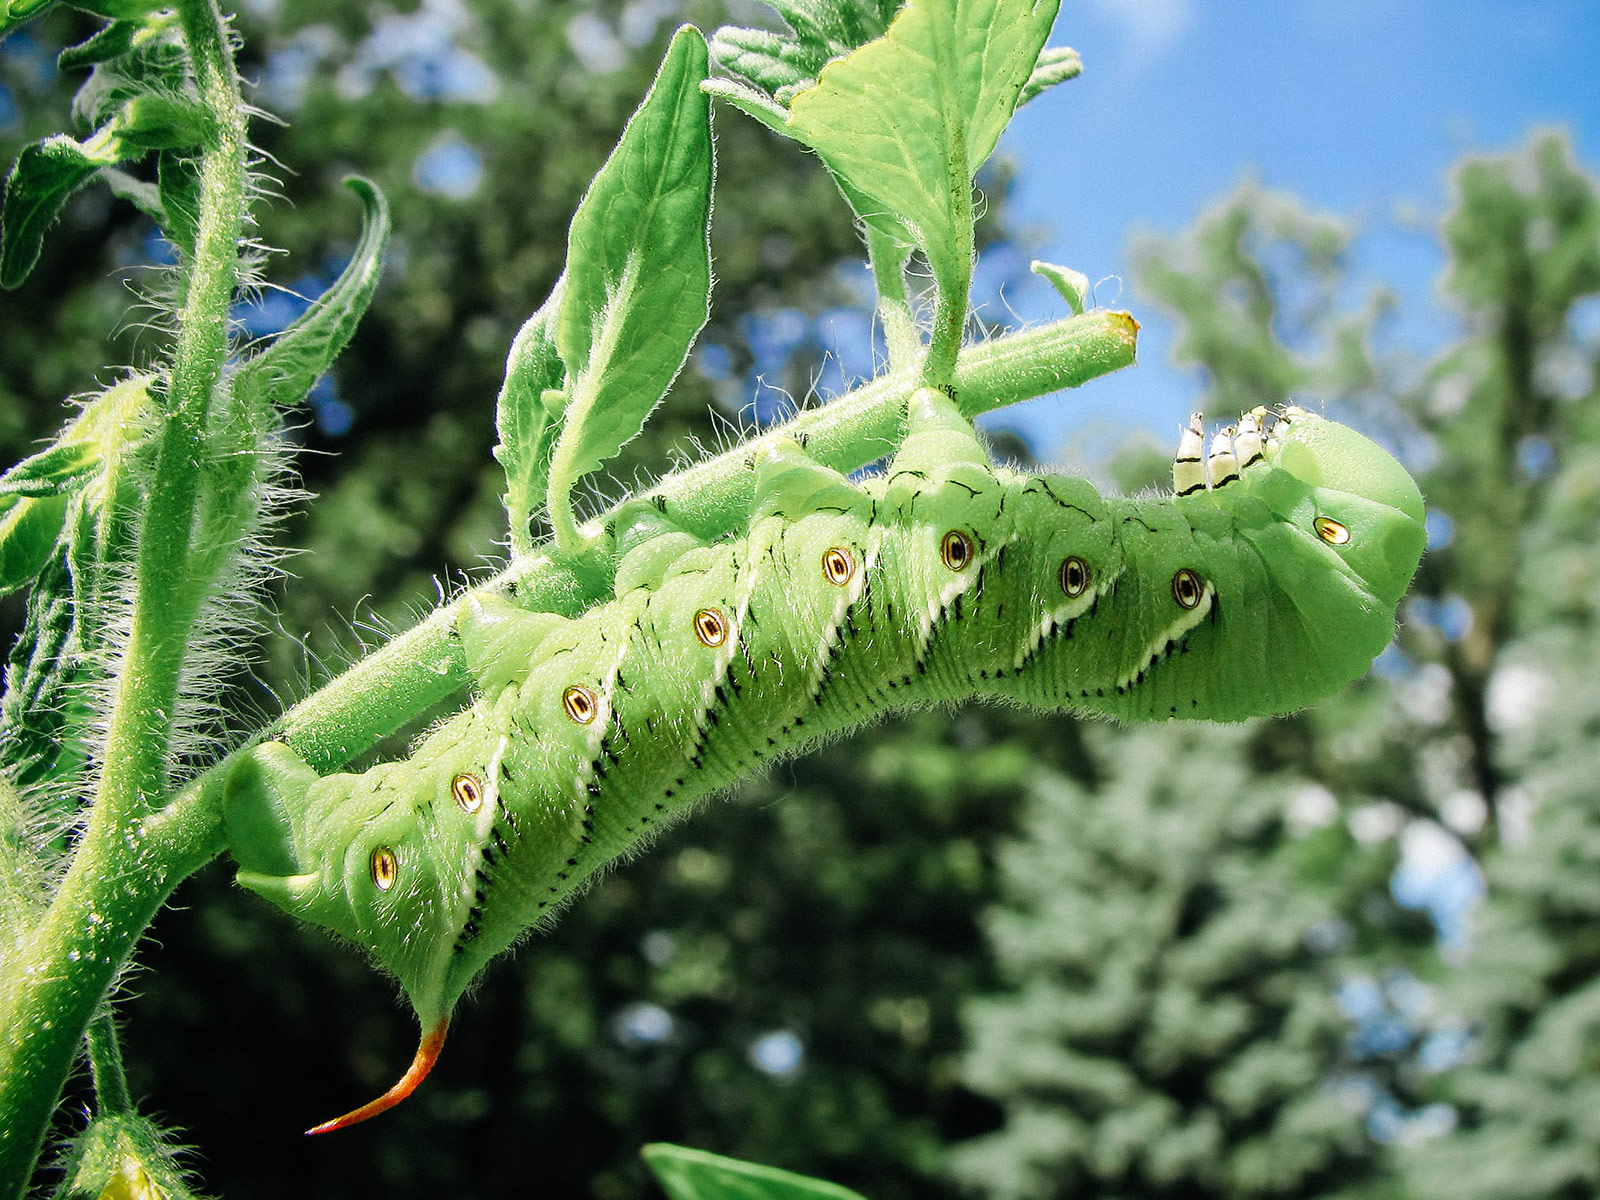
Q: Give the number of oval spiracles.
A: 9